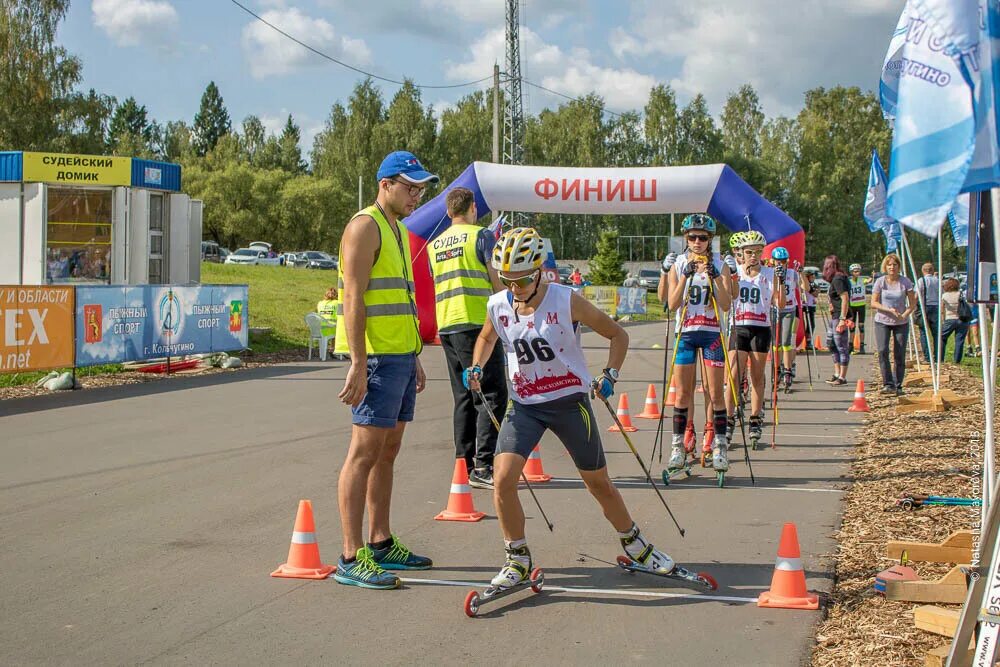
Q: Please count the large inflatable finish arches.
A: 1